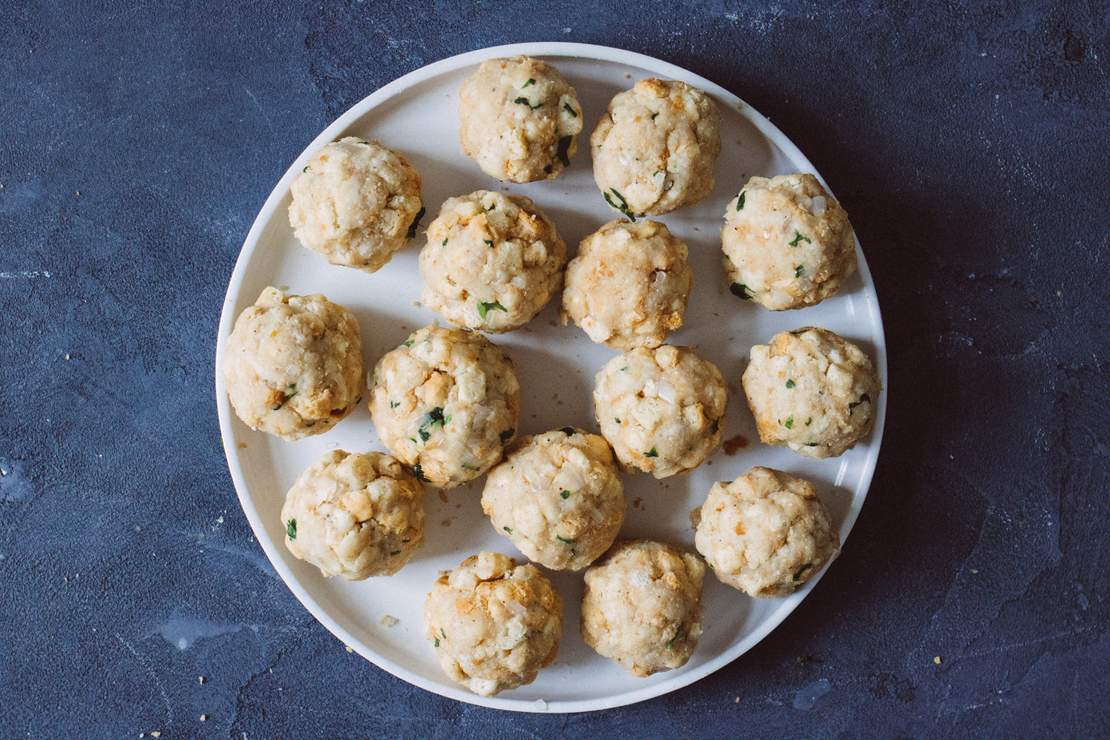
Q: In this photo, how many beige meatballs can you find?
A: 15